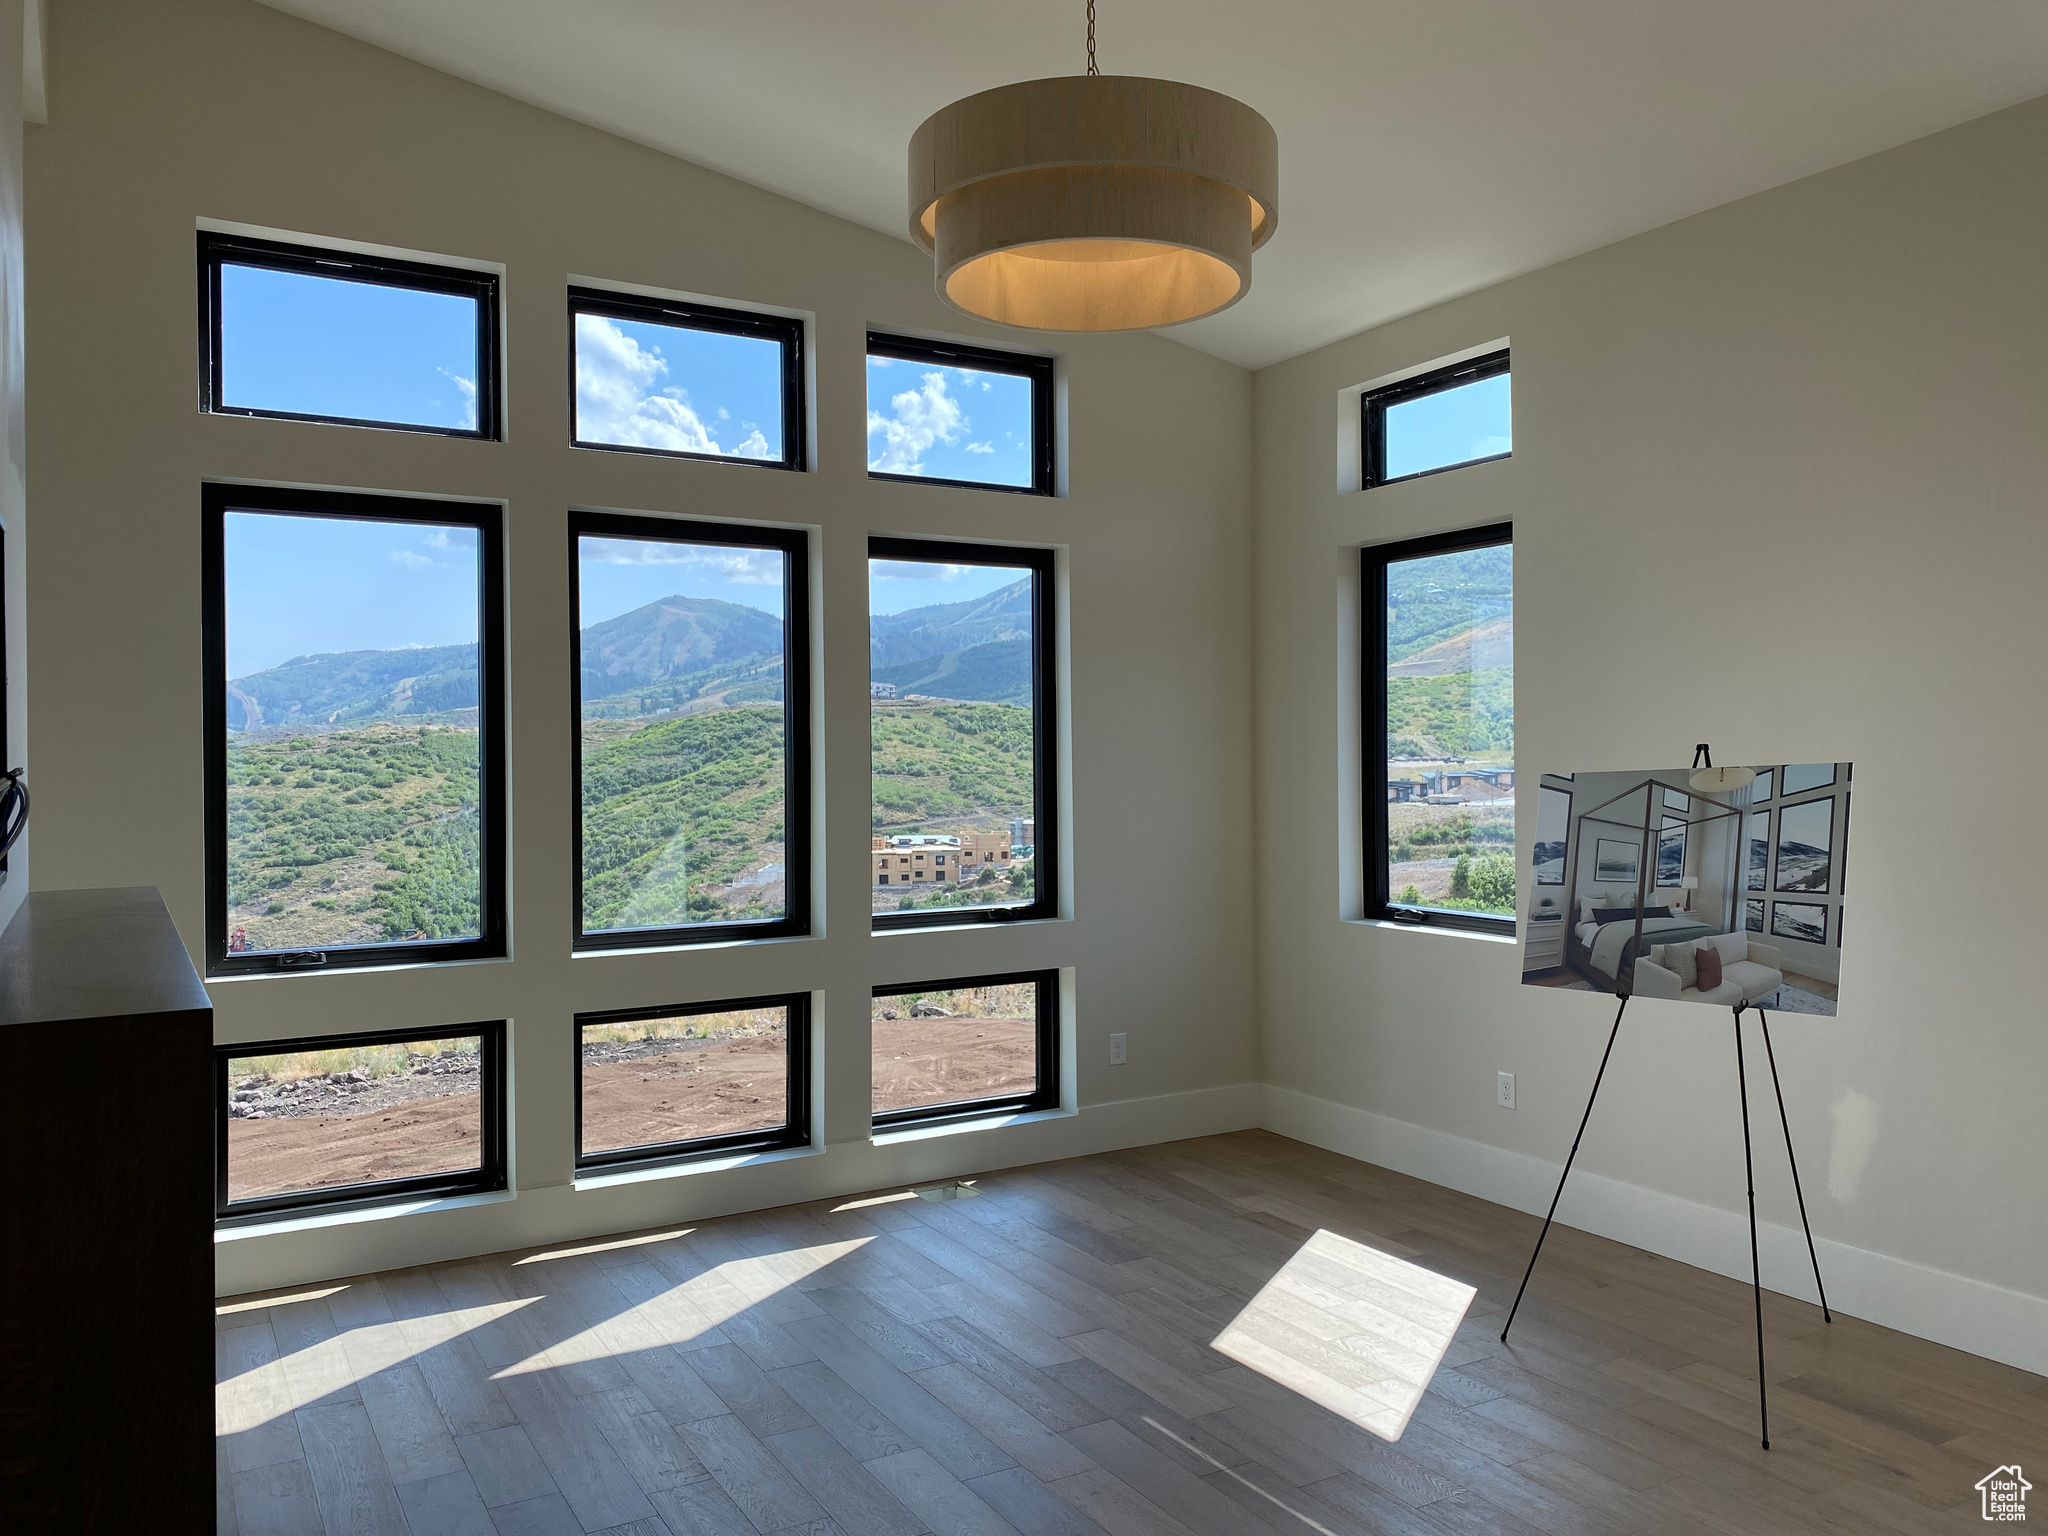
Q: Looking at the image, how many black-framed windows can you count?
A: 11